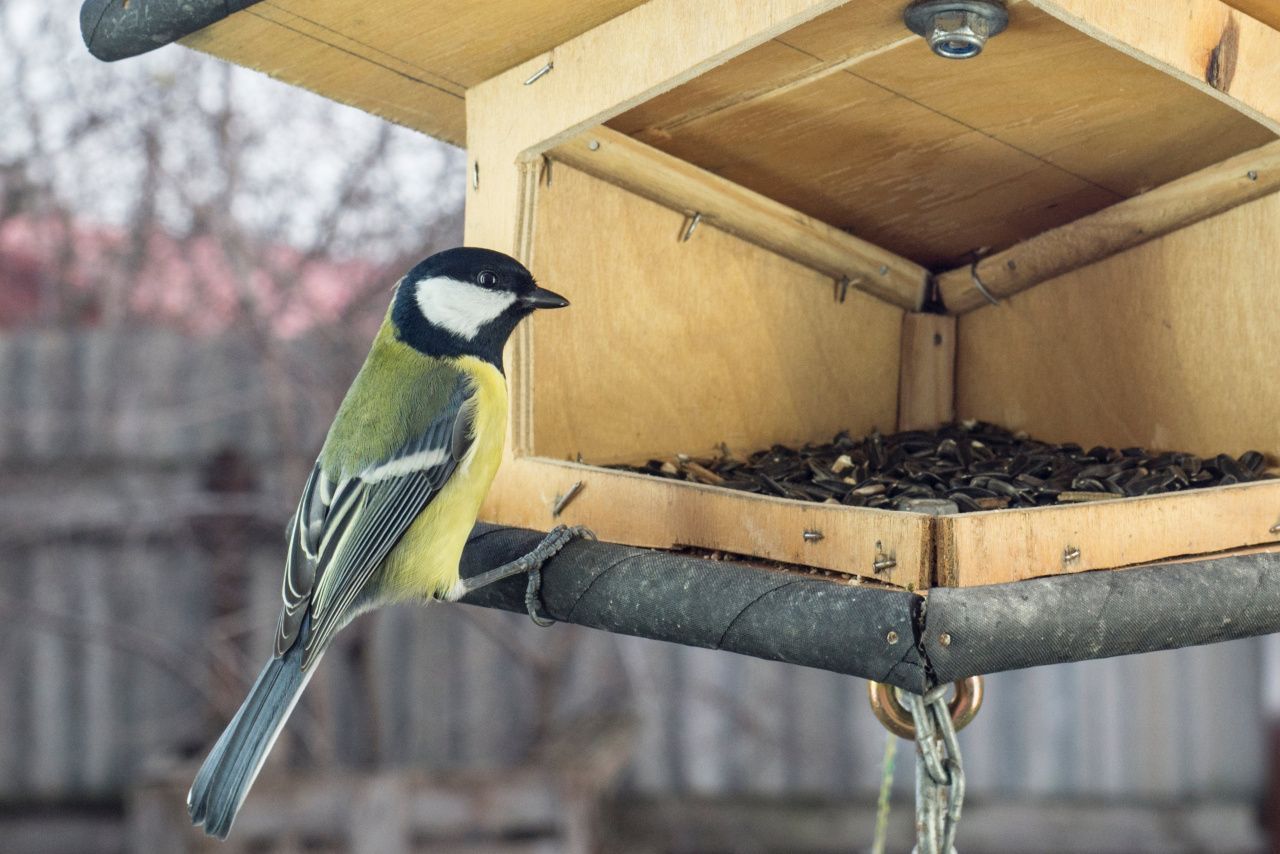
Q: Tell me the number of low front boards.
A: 2